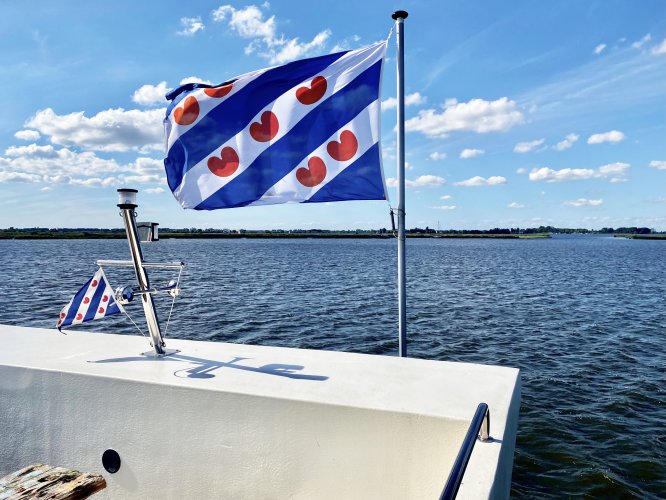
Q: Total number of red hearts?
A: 14